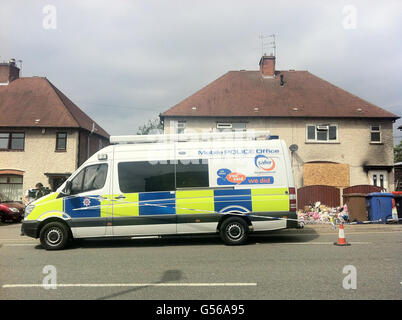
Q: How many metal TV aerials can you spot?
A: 2